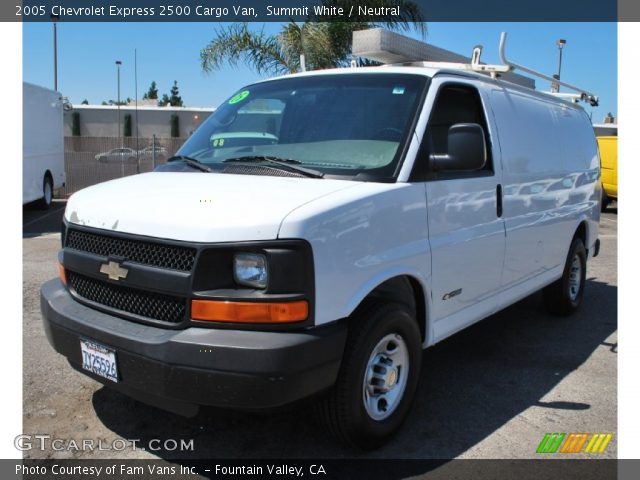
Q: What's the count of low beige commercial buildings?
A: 1